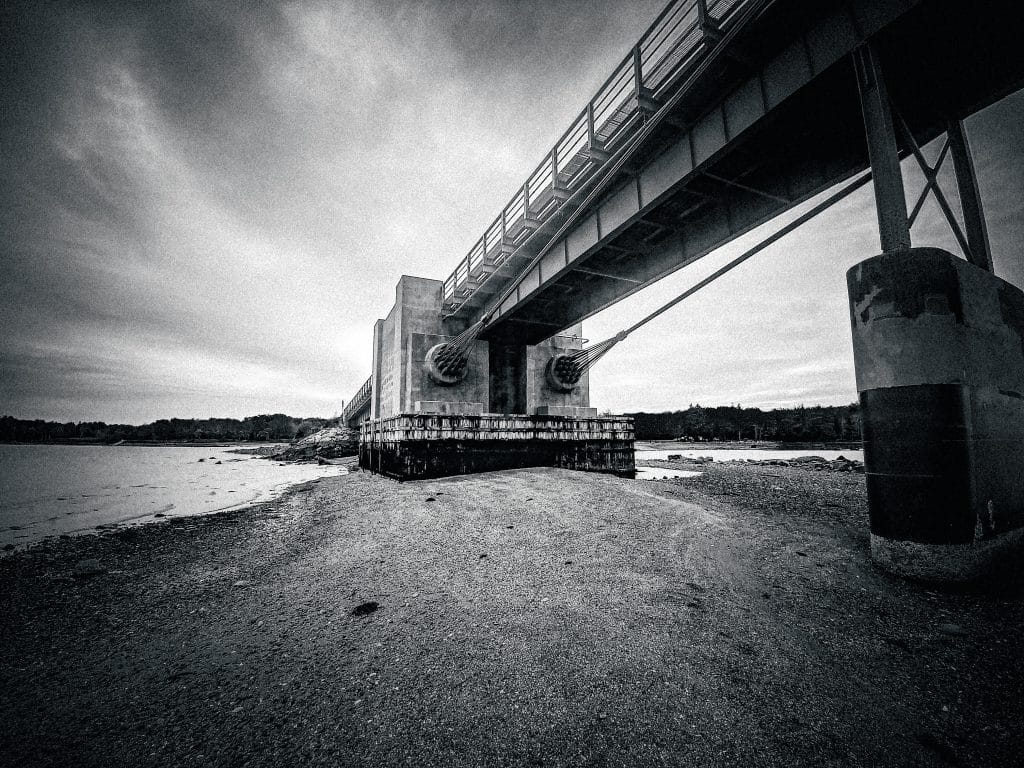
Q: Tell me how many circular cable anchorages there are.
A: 2